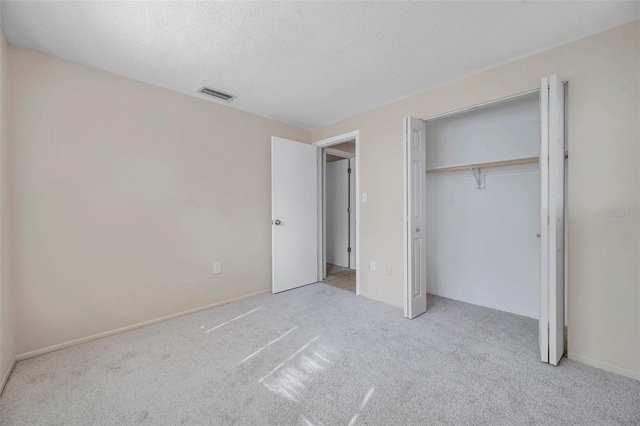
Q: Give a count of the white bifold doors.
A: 2